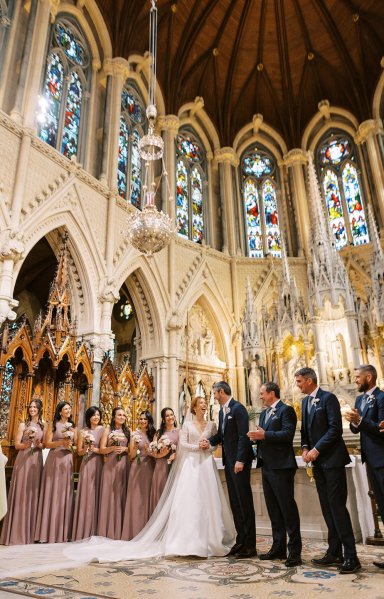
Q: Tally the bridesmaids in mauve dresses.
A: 6